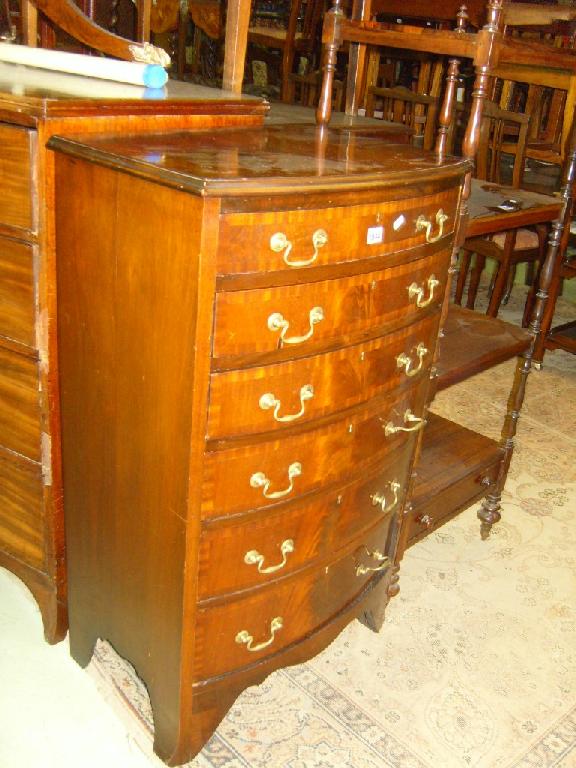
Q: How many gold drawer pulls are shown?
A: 12